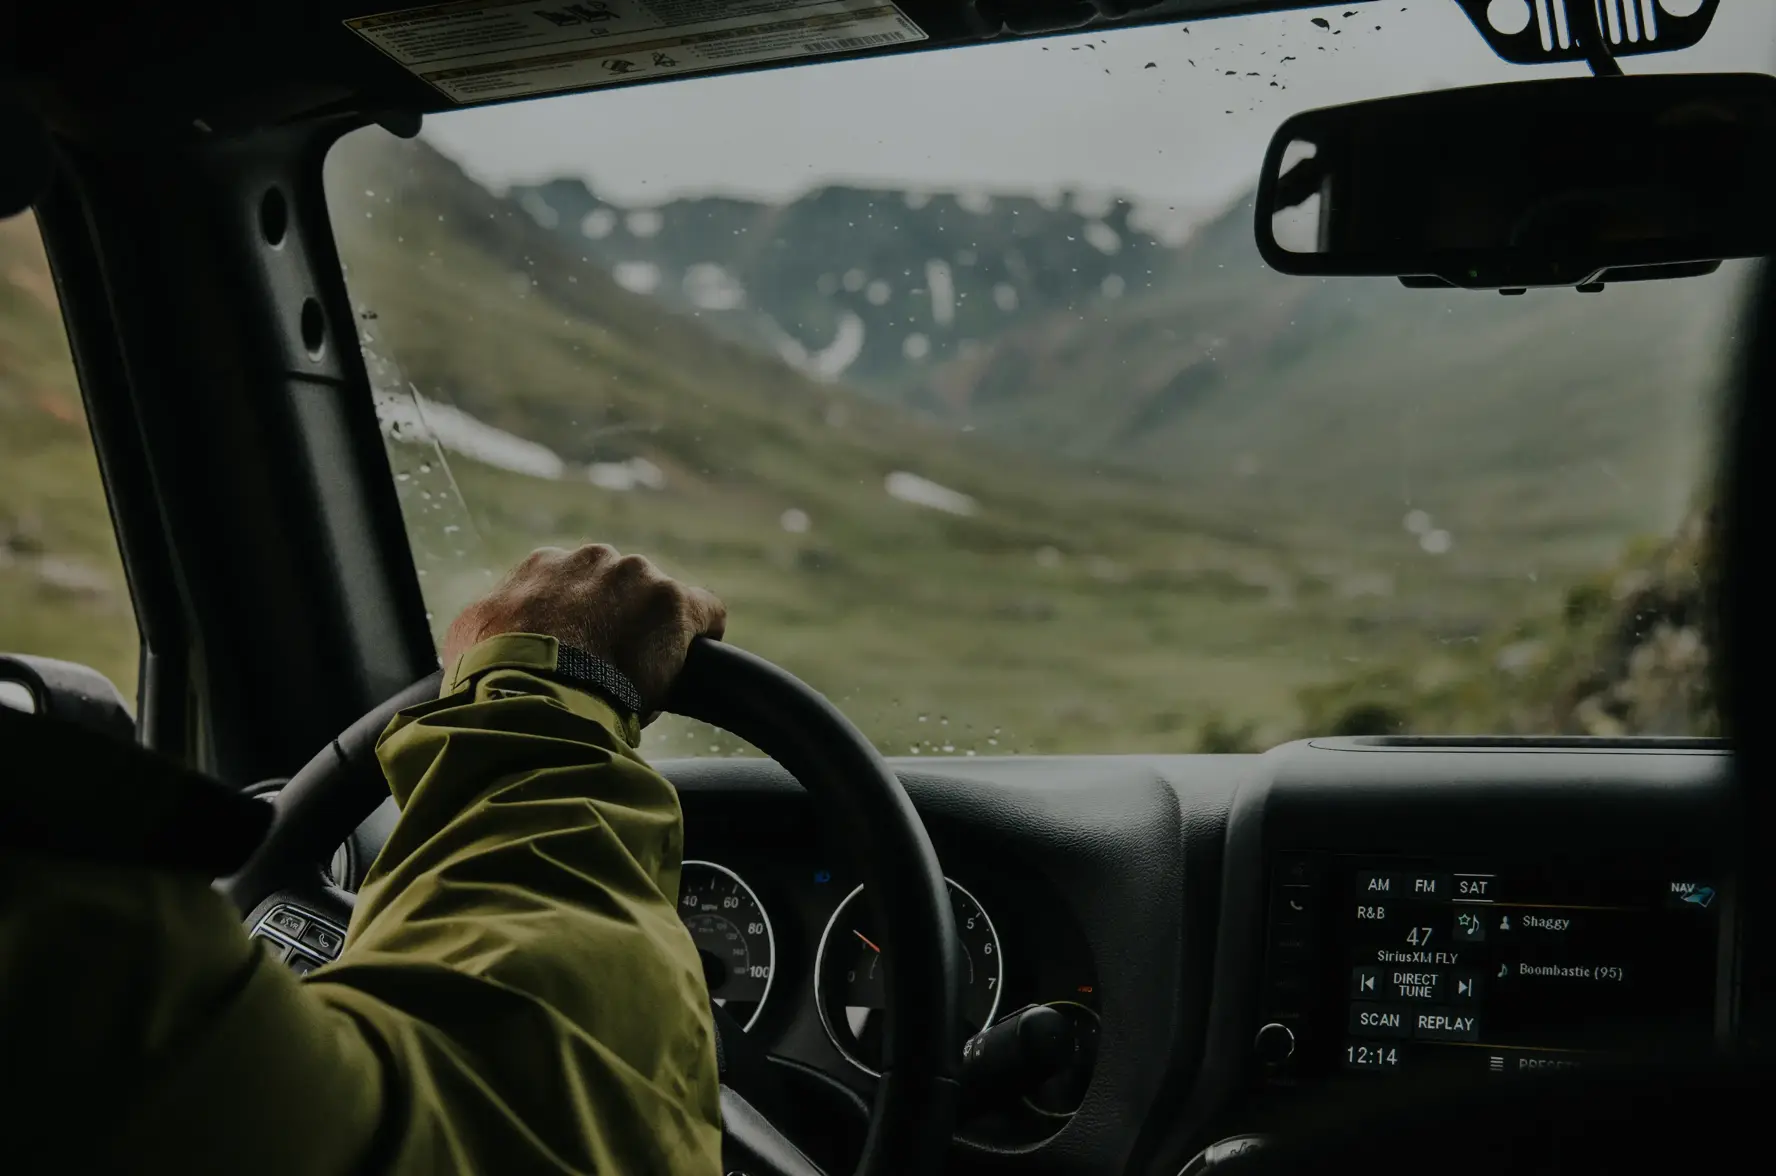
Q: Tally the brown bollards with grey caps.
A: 0